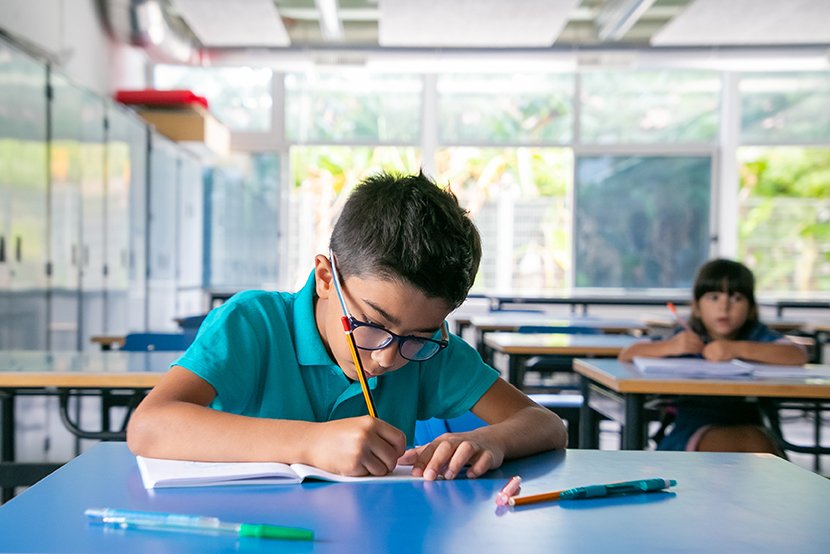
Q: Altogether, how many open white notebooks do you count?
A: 2